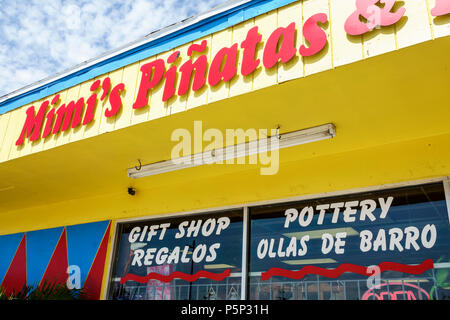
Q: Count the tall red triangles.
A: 3